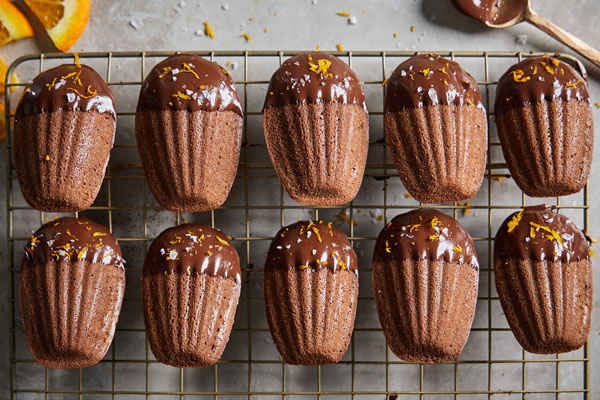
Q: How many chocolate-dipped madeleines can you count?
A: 10